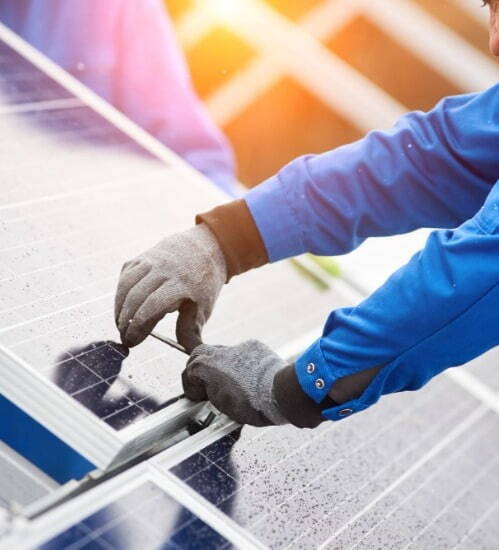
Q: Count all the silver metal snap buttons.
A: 3